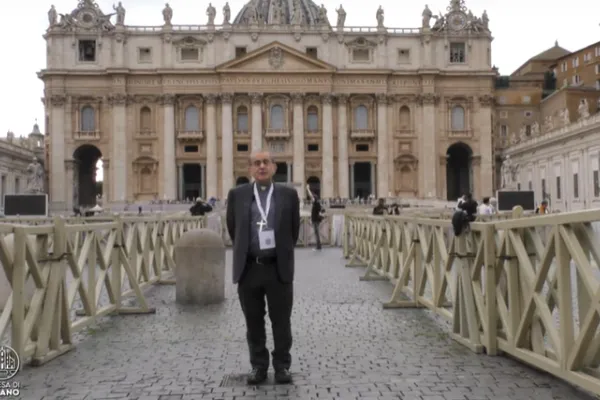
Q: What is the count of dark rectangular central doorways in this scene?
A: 3